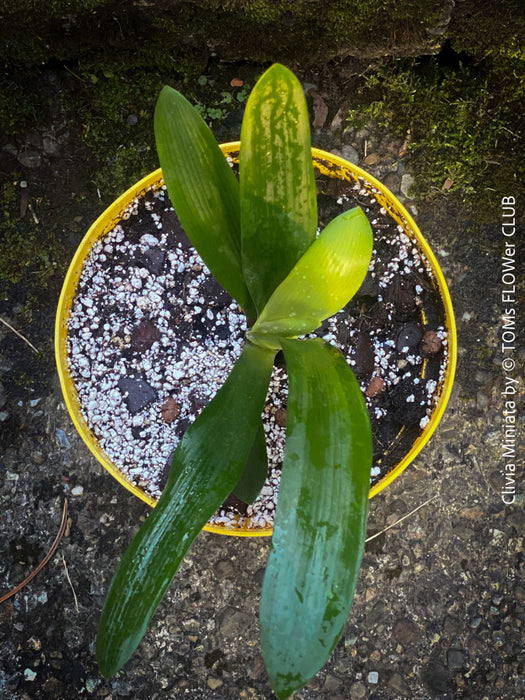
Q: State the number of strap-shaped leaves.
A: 6